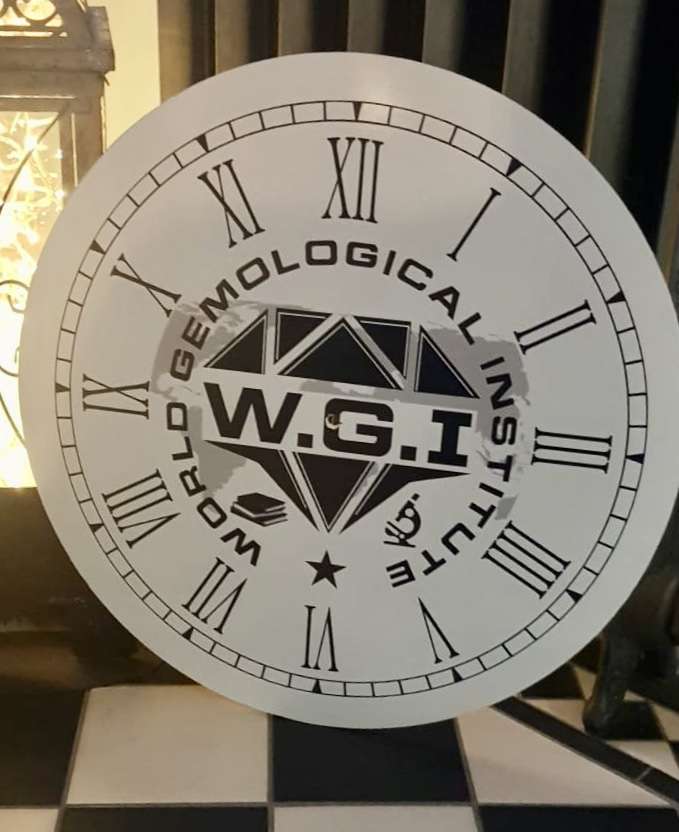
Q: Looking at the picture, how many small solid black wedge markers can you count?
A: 12